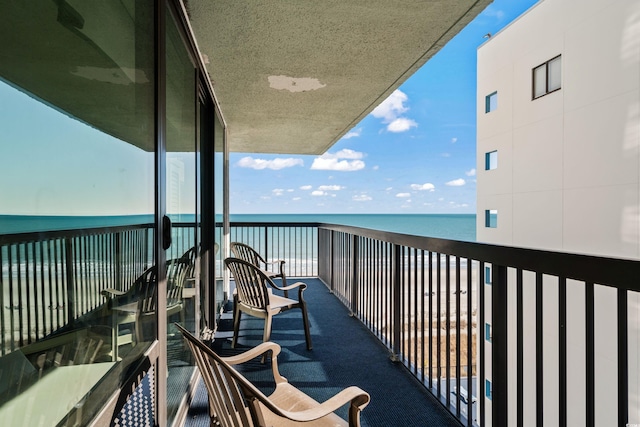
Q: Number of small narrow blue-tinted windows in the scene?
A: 6